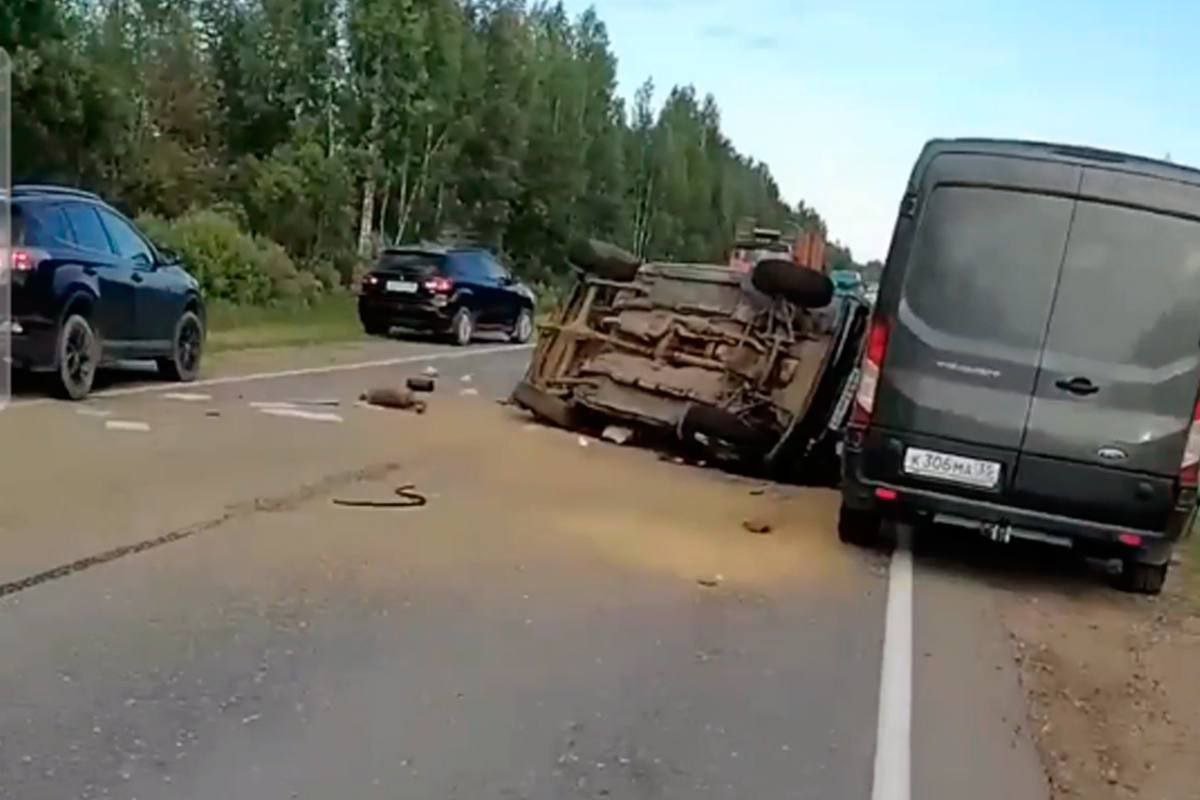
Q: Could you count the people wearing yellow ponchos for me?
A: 0